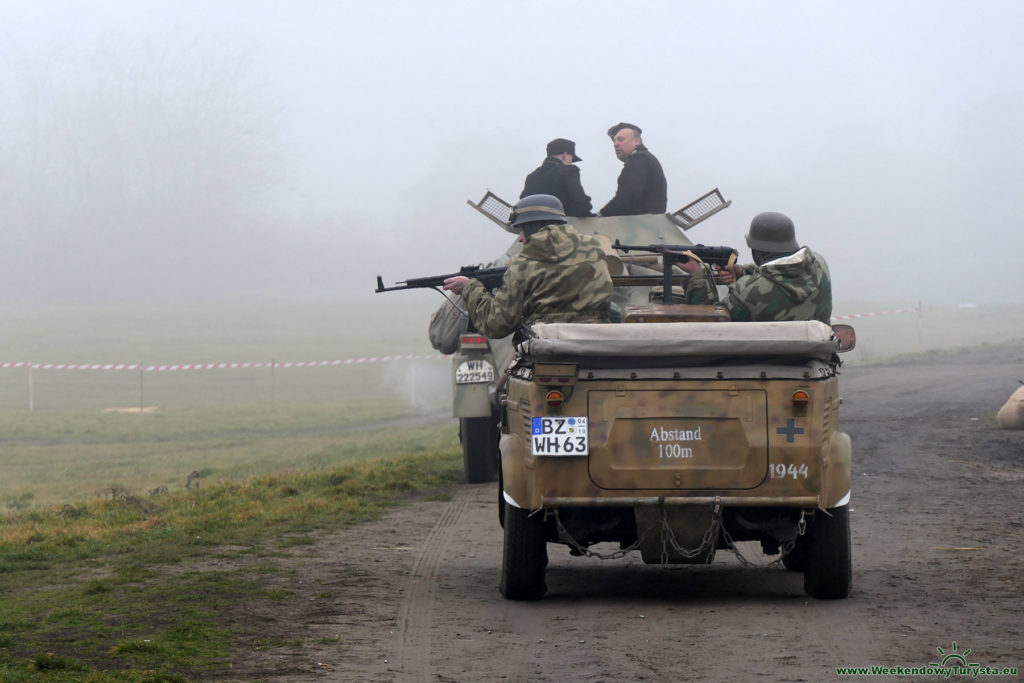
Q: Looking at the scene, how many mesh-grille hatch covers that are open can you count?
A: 2